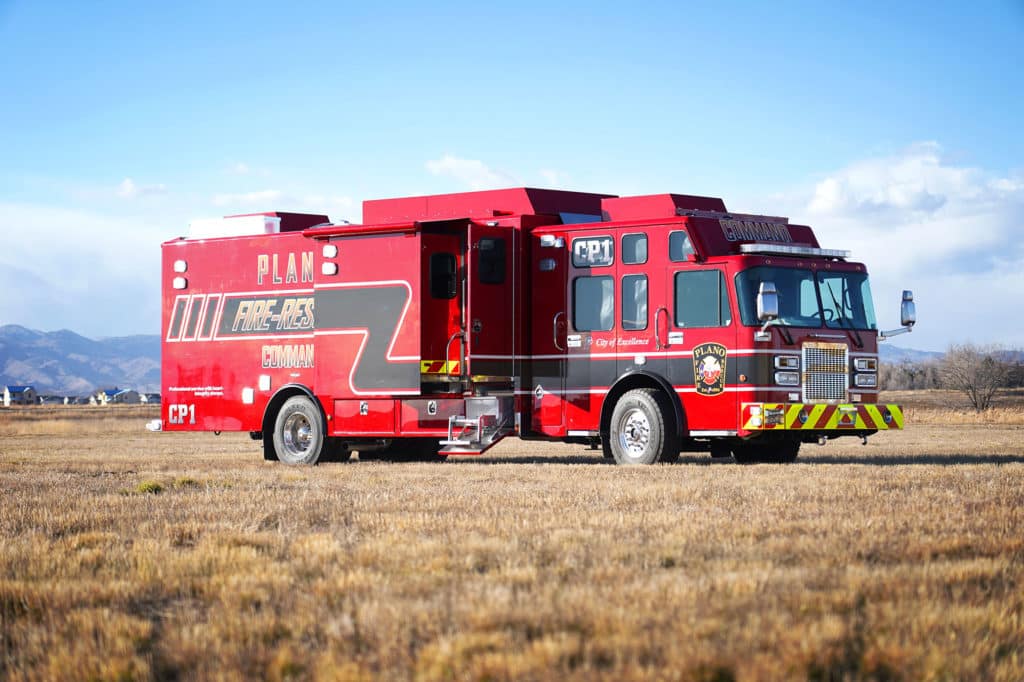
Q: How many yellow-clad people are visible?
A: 0